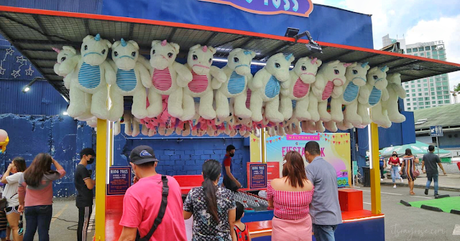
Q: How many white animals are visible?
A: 12